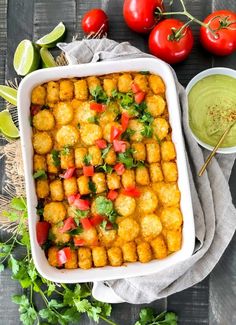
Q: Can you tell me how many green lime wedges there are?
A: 5